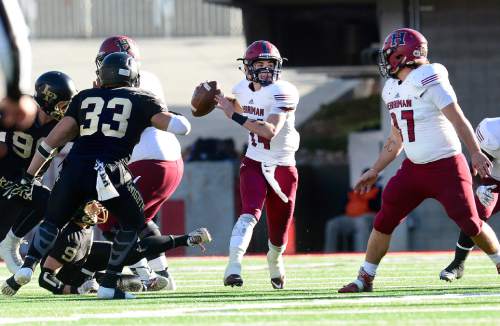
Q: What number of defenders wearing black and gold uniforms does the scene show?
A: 3